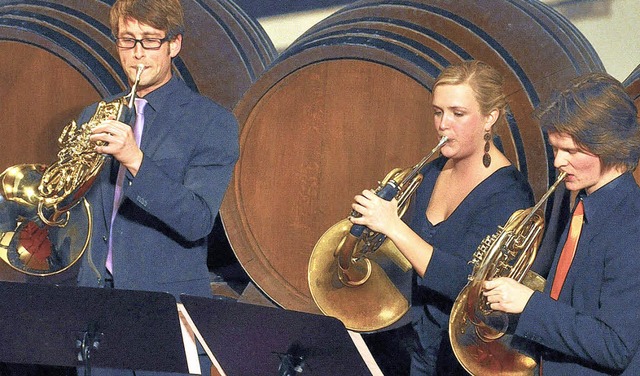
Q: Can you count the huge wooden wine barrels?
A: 3